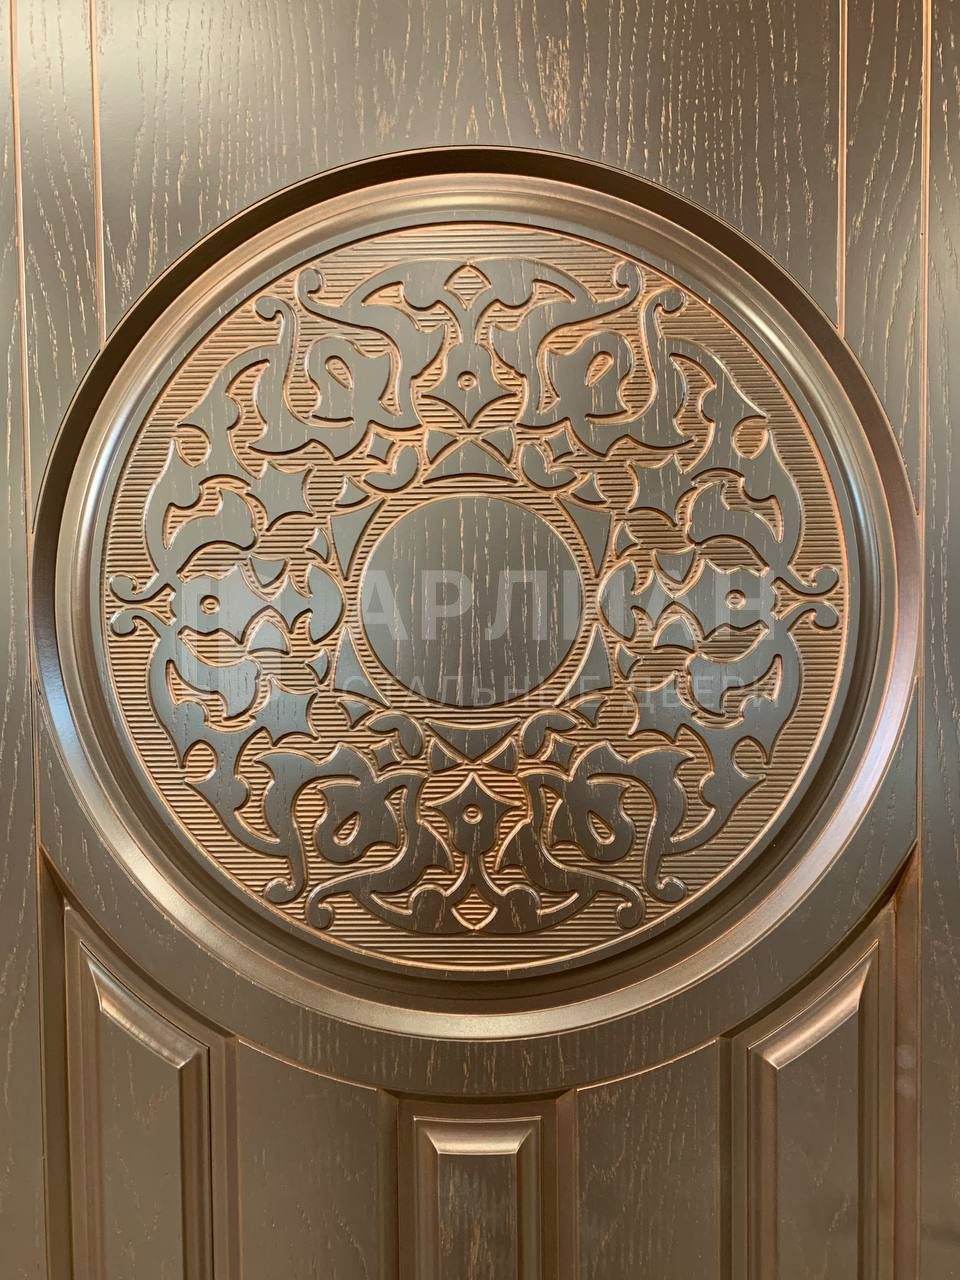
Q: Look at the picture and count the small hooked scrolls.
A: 12